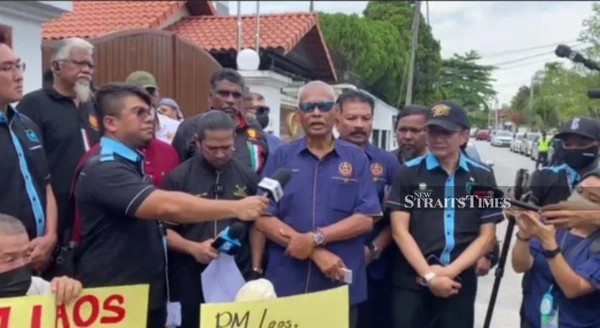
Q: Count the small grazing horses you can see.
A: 0